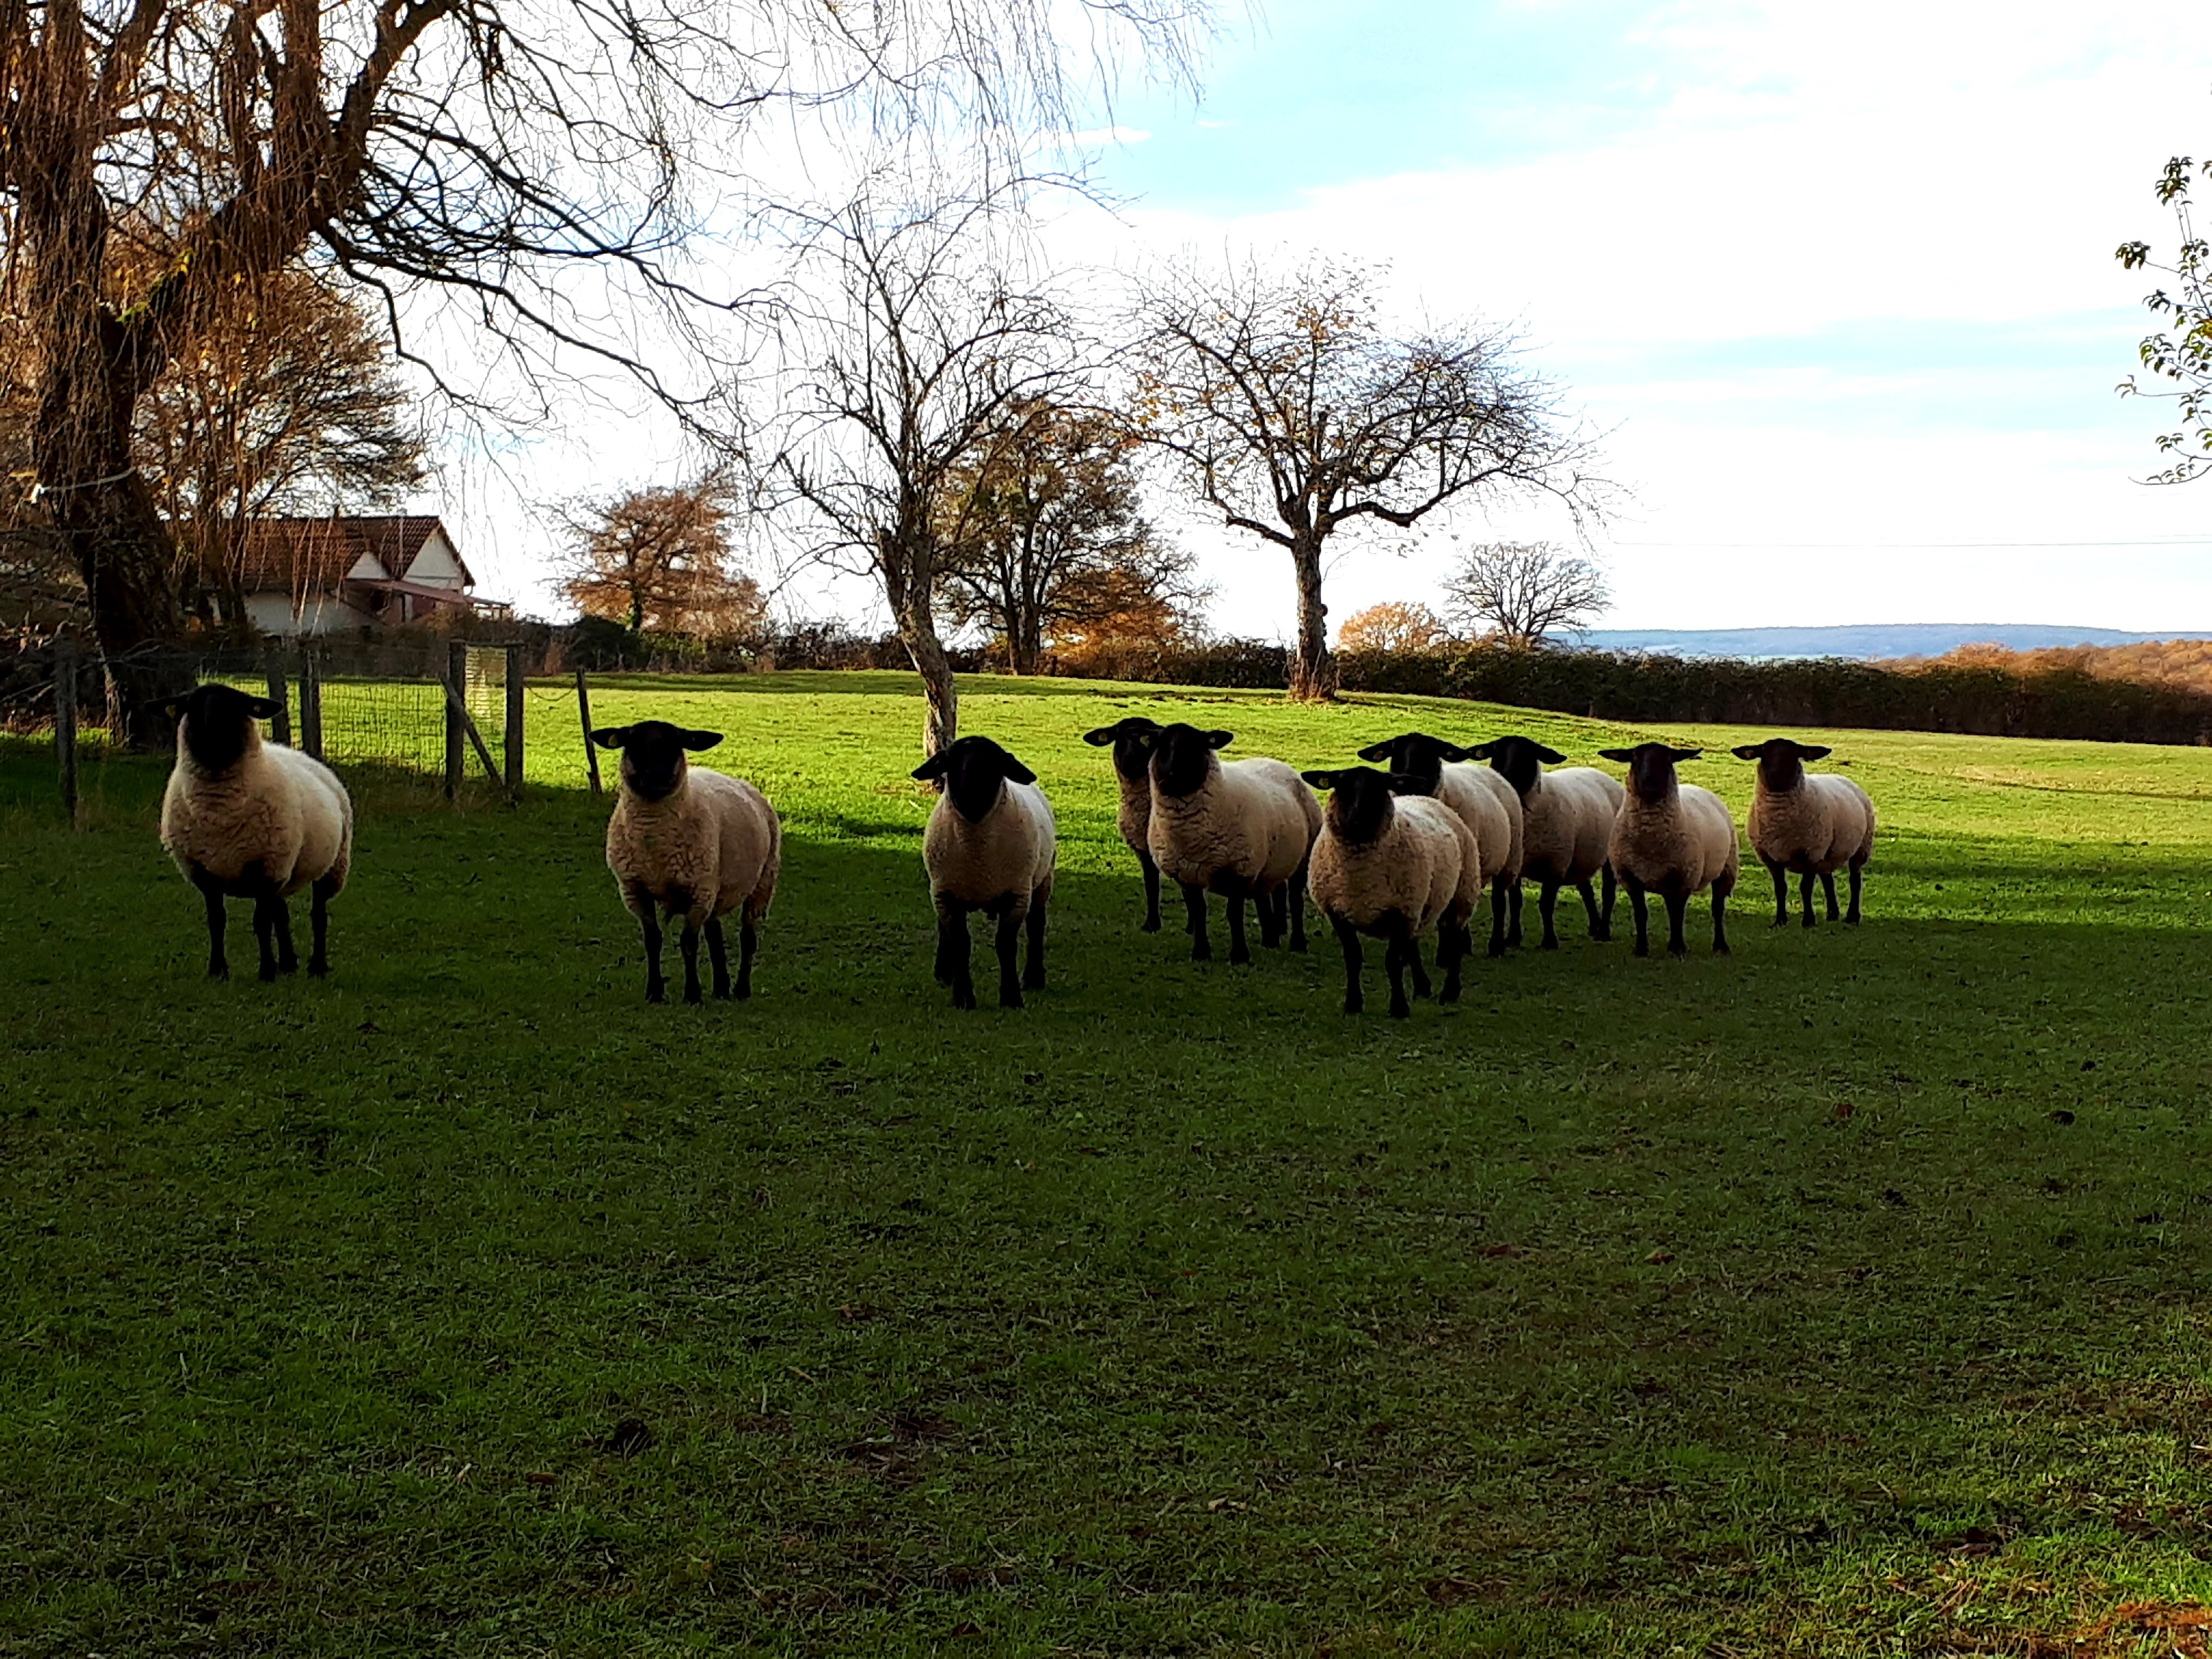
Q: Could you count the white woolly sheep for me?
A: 10